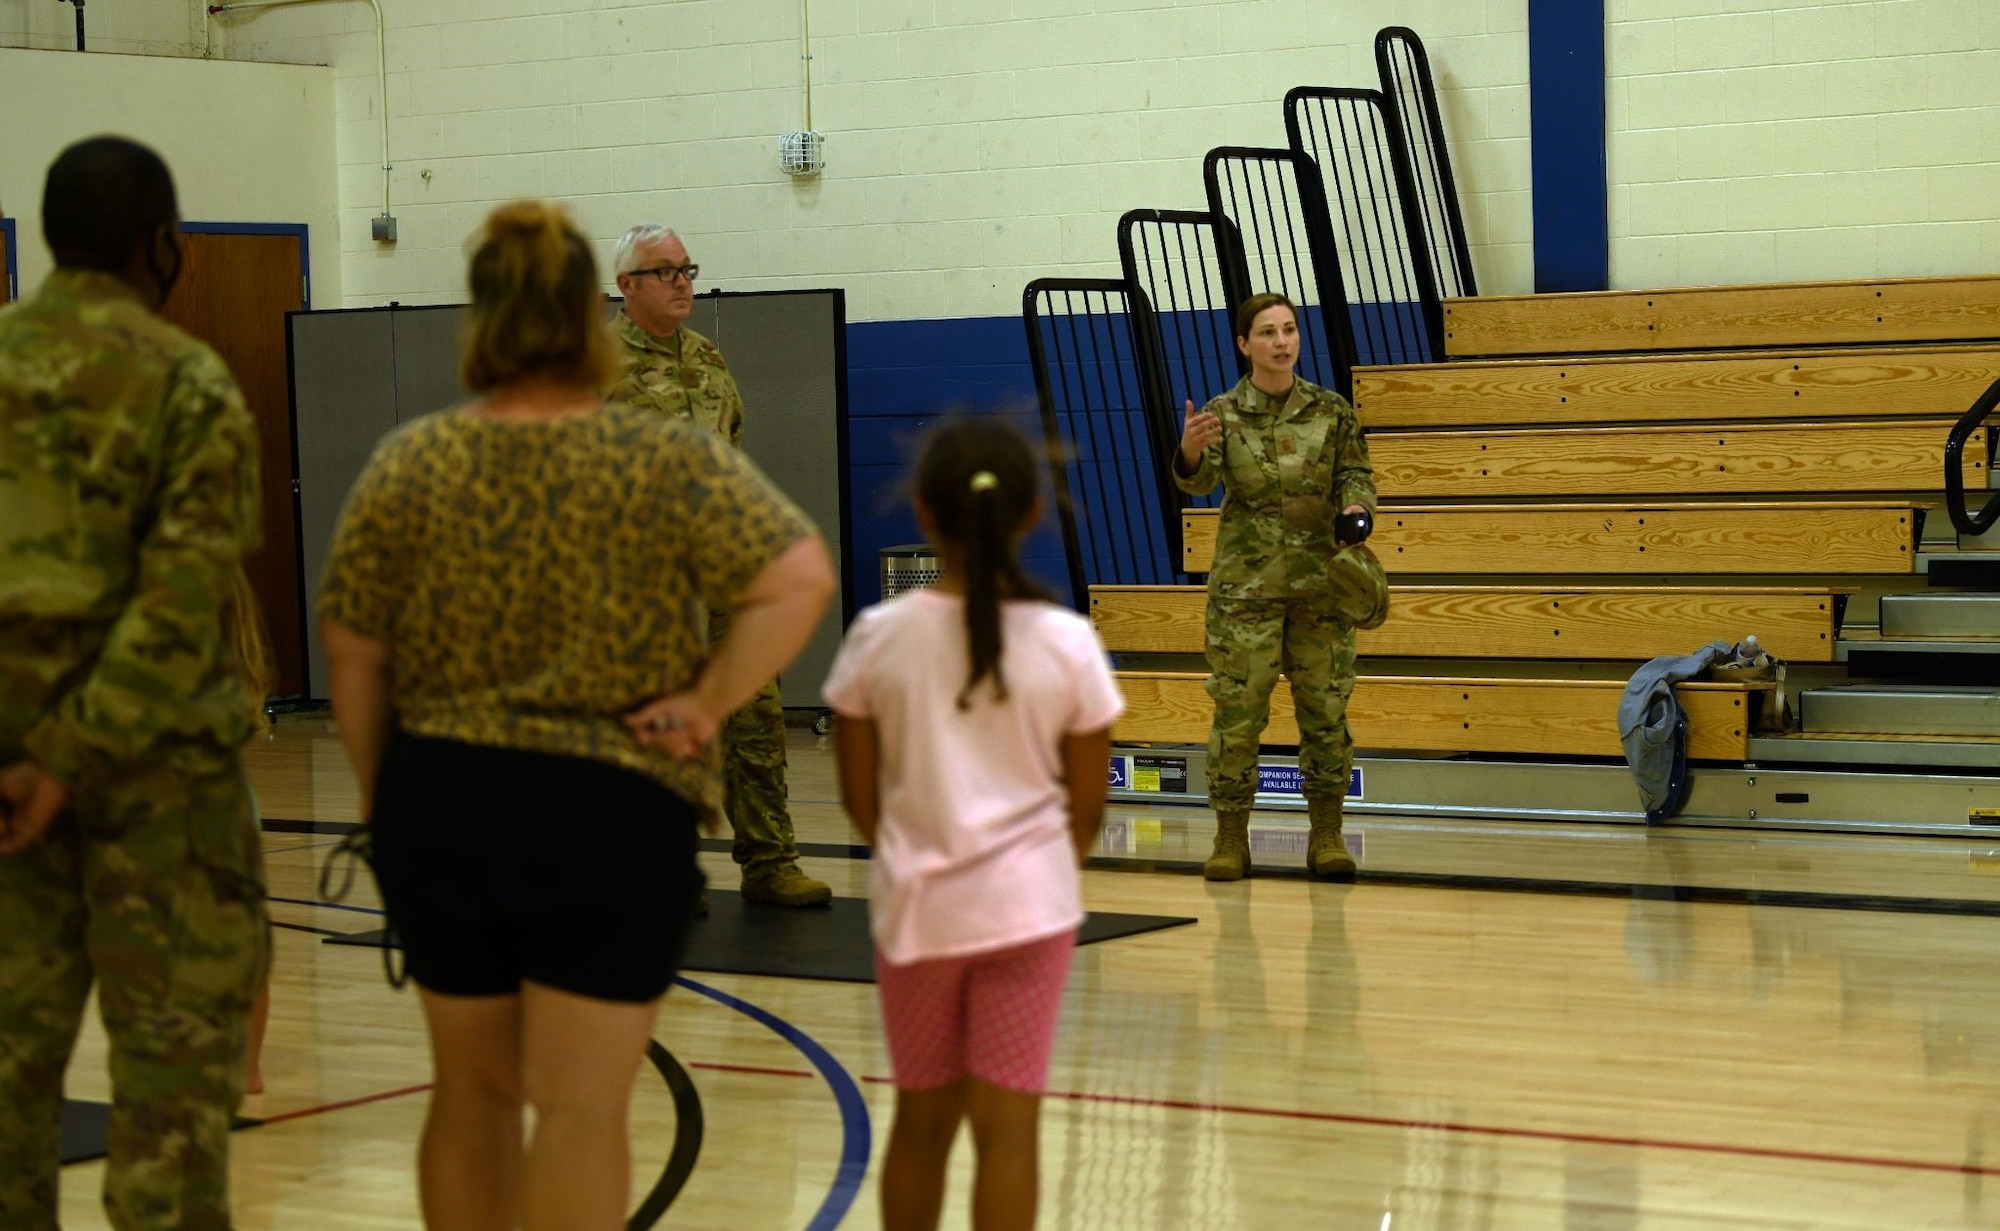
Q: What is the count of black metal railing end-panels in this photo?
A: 5